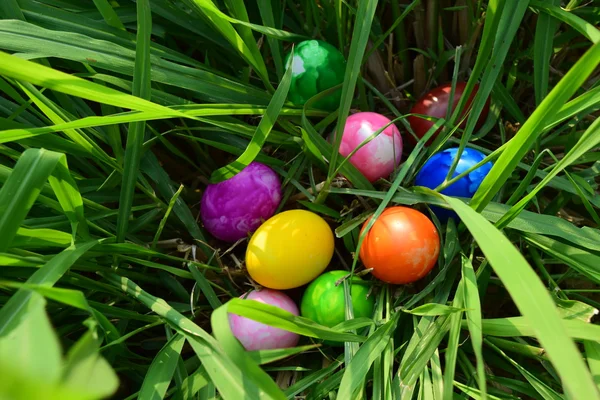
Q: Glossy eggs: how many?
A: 9